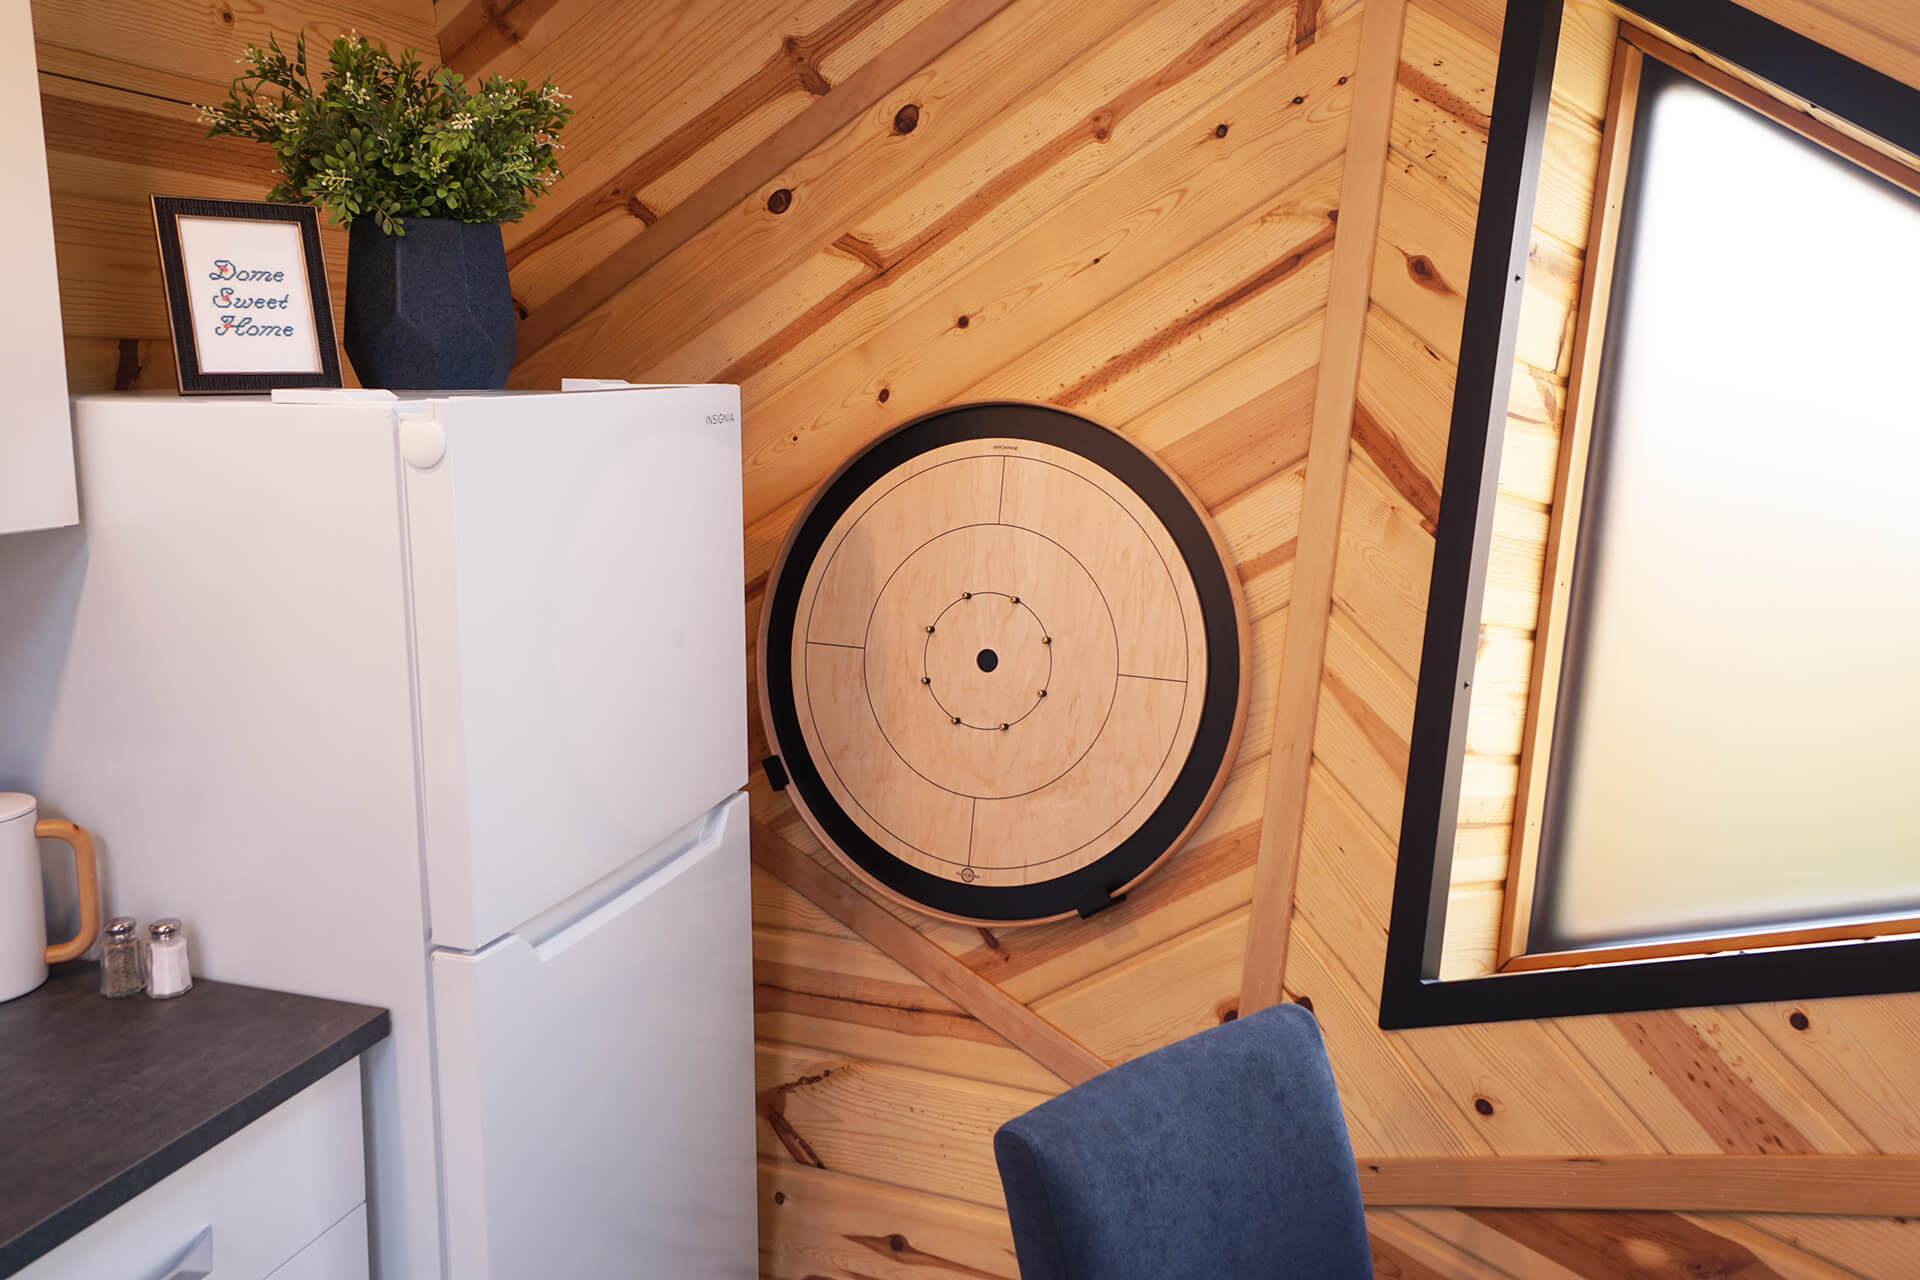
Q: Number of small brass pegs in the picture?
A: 8